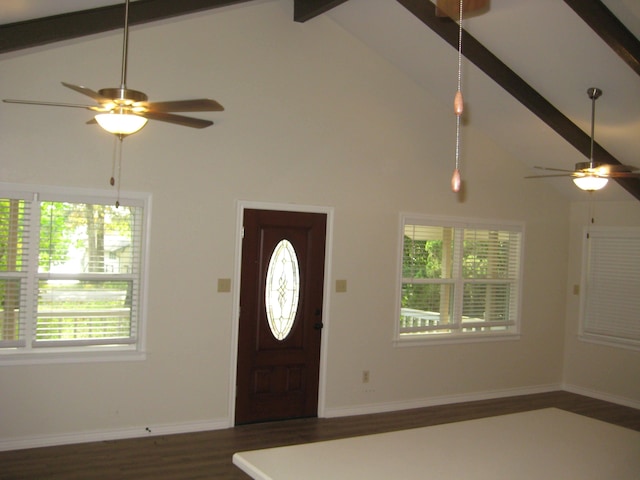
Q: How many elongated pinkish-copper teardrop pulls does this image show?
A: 2